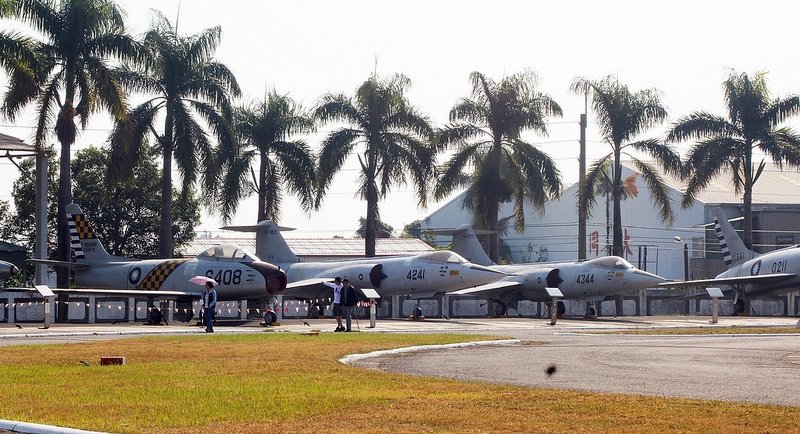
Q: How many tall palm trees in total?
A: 7